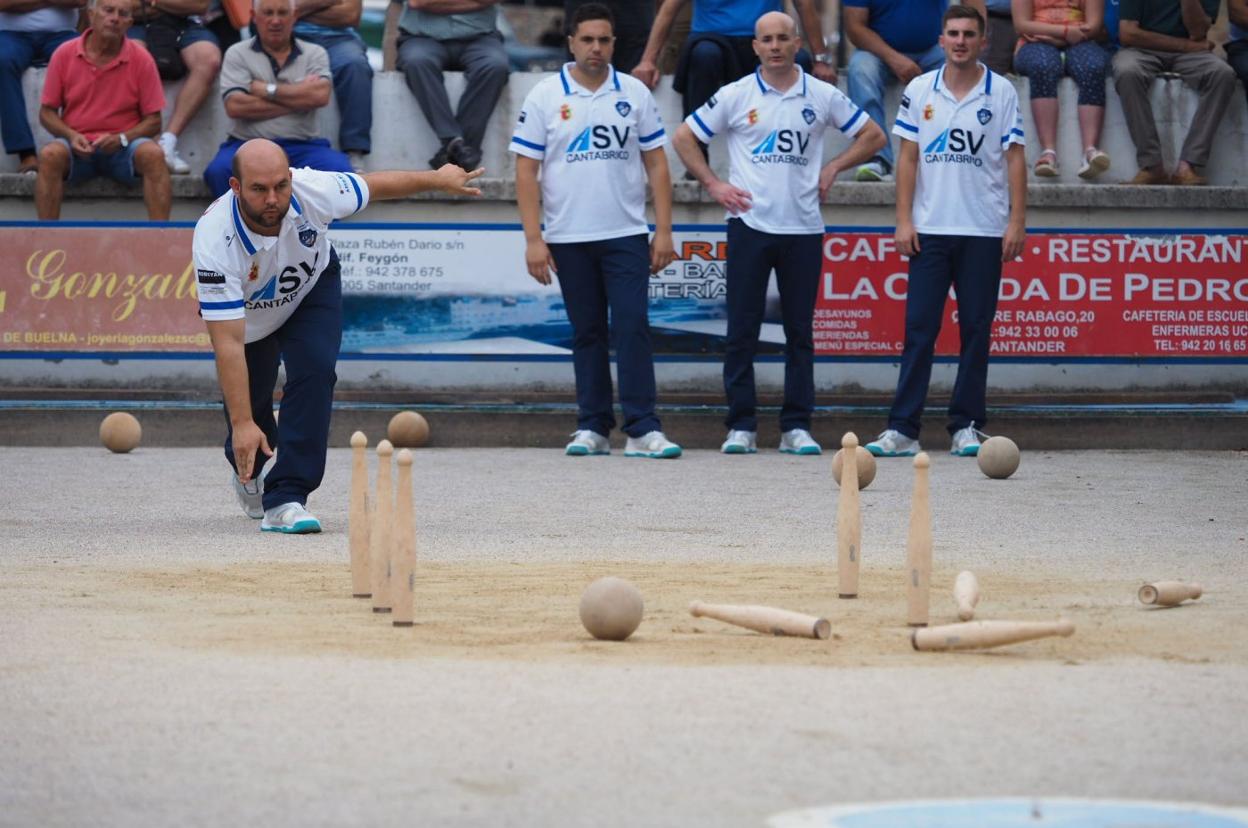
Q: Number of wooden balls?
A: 5